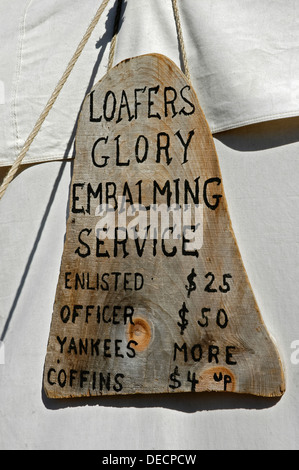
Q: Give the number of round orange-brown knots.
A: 2